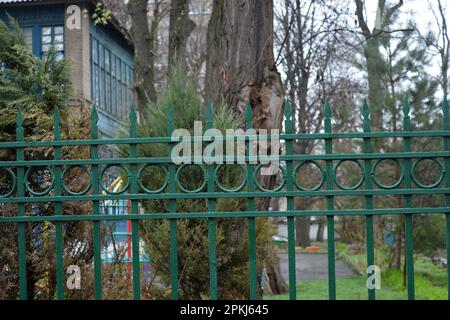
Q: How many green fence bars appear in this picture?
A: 12